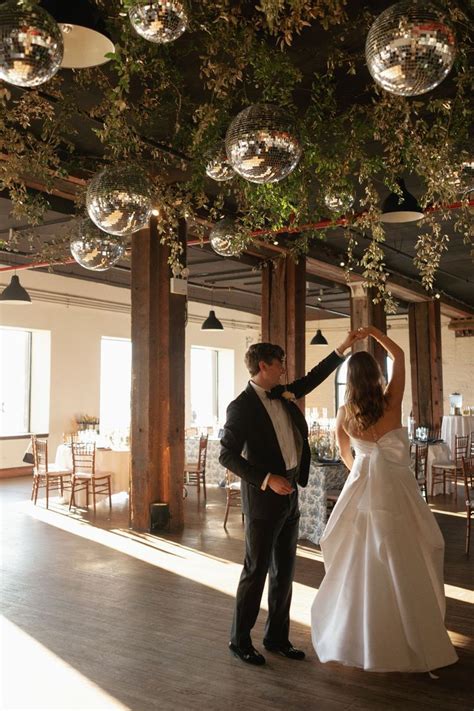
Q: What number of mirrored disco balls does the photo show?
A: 10